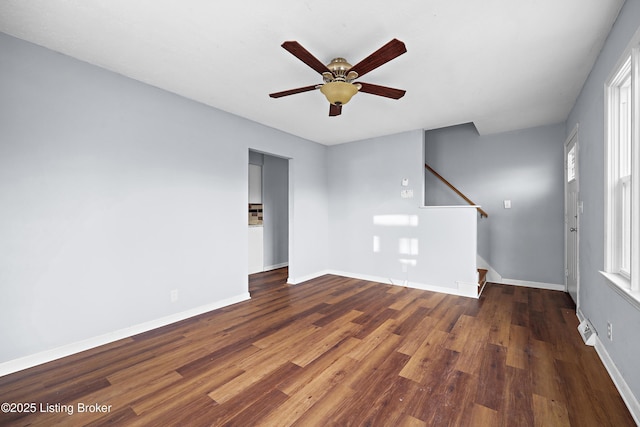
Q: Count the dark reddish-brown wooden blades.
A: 5